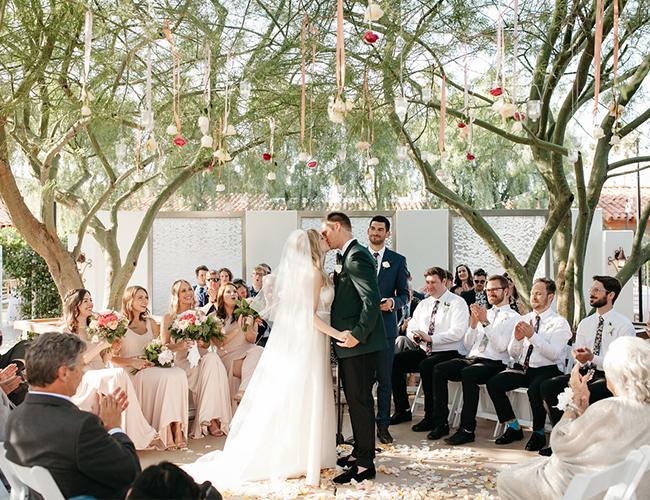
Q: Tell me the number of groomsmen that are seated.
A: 4